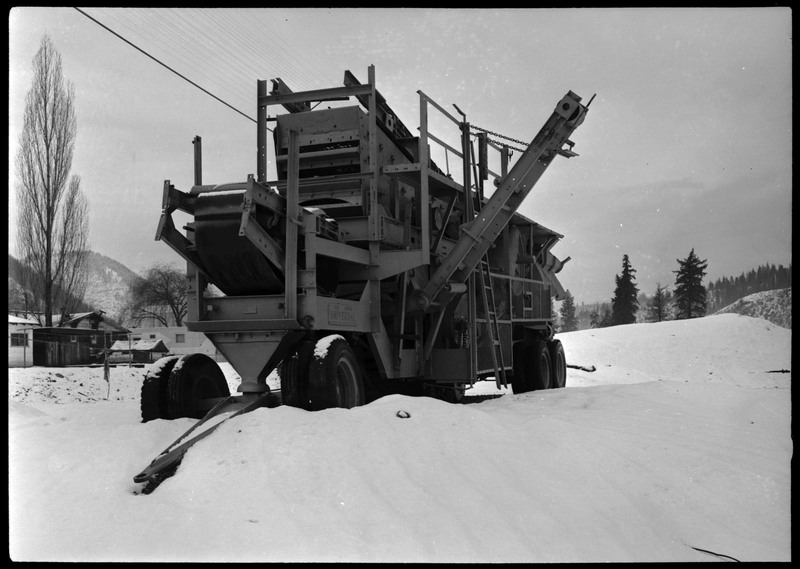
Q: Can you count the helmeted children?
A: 0